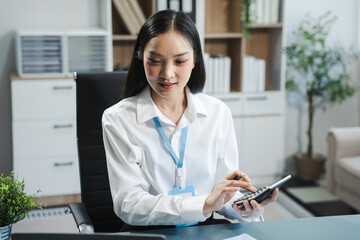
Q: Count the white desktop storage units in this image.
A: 2